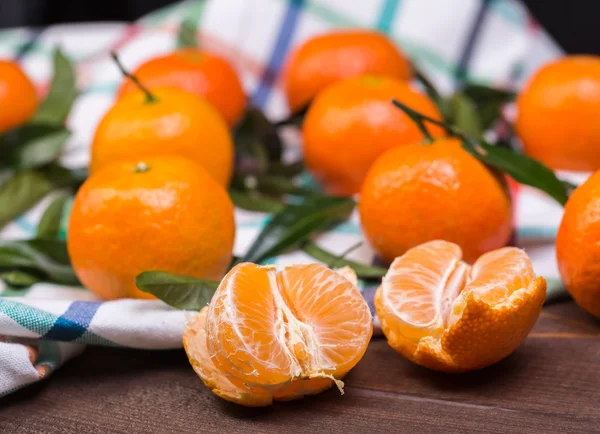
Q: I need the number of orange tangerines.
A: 11